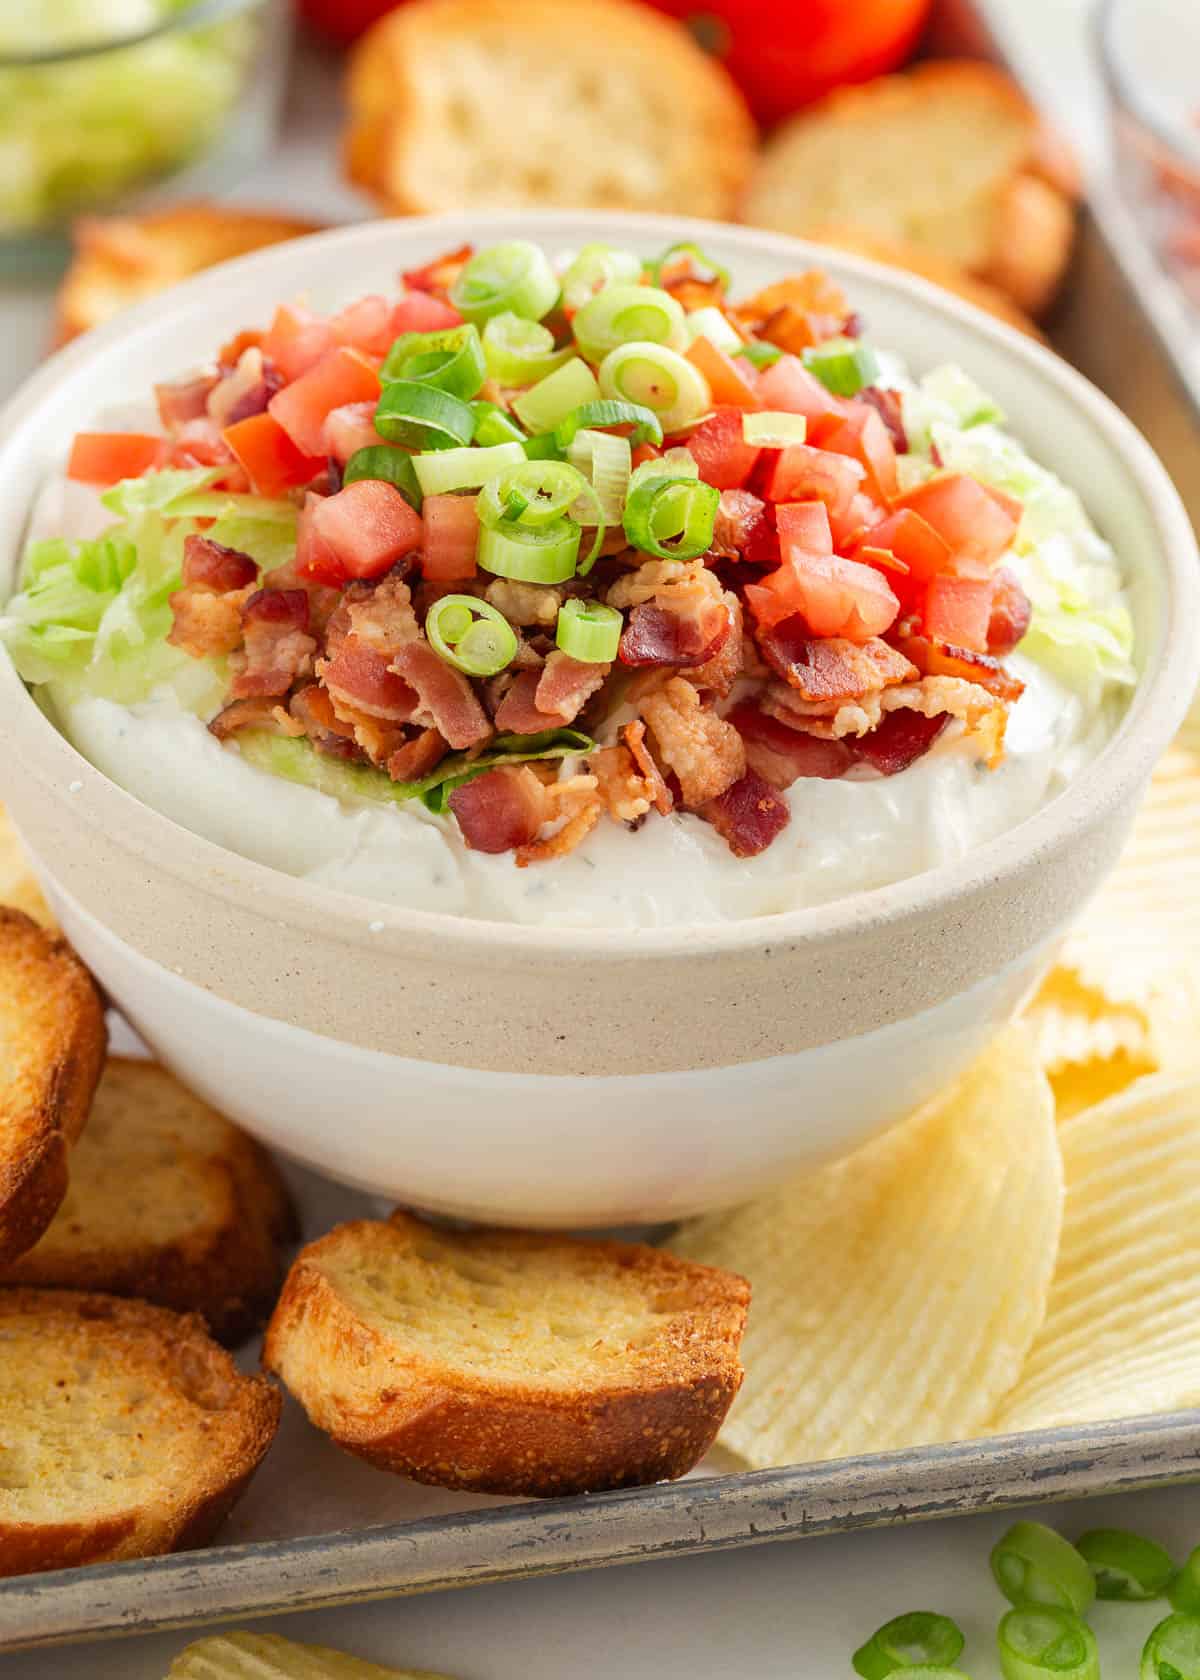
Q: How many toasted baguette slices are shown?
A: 8